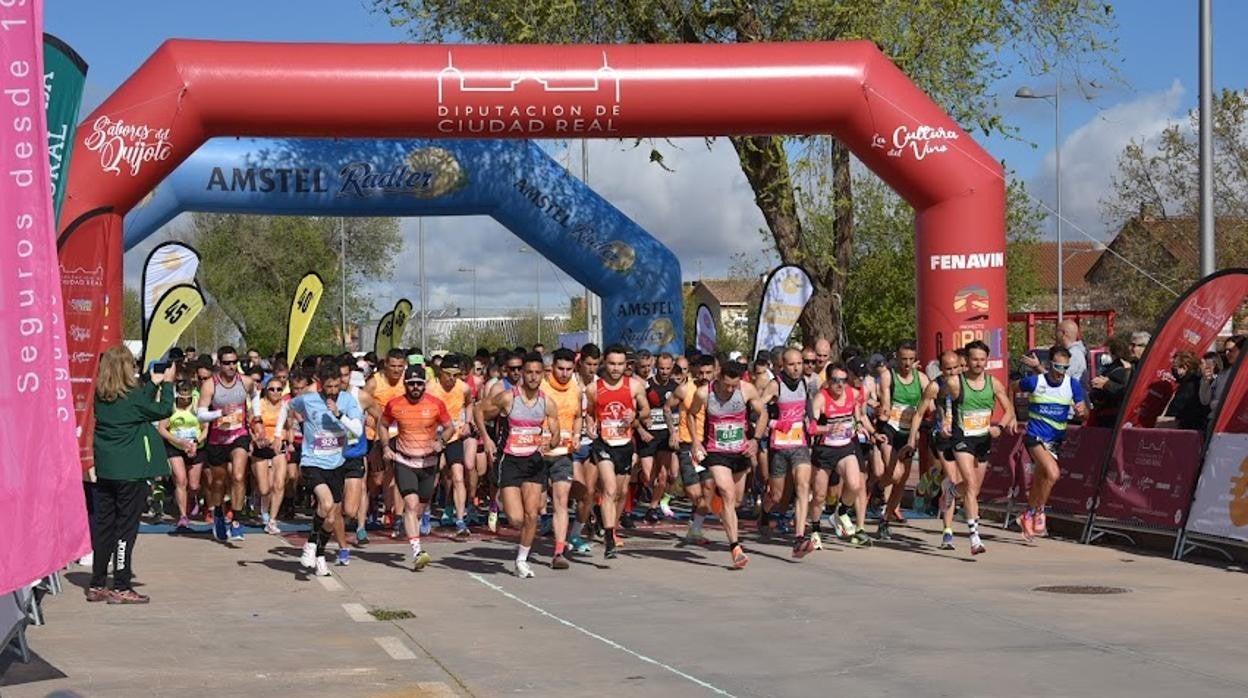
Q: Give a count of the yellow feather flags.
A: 4